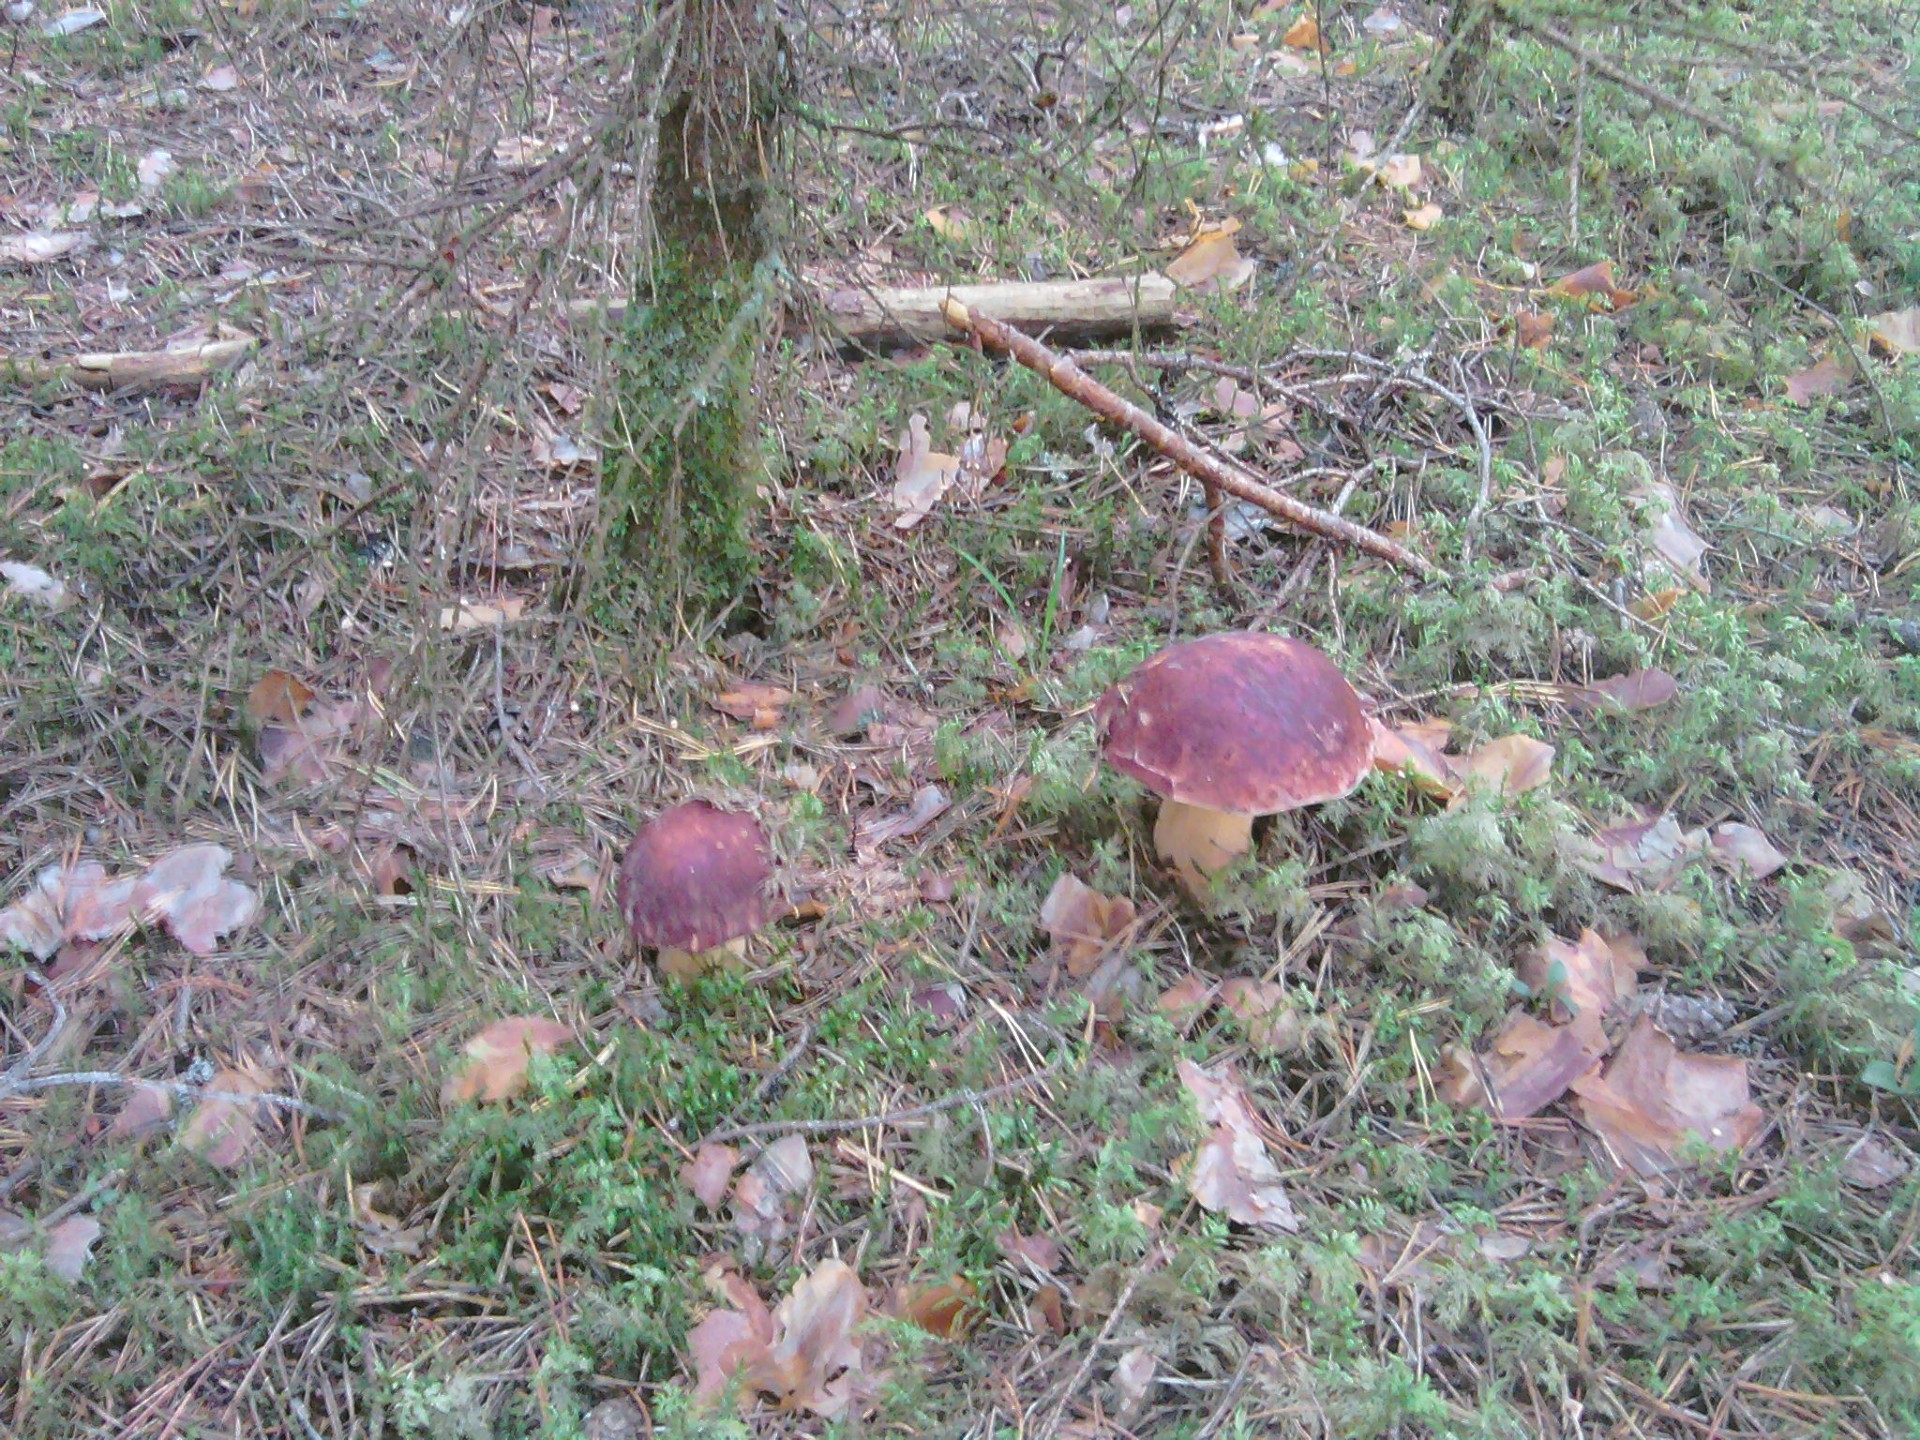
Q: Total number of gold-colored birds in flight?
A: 0